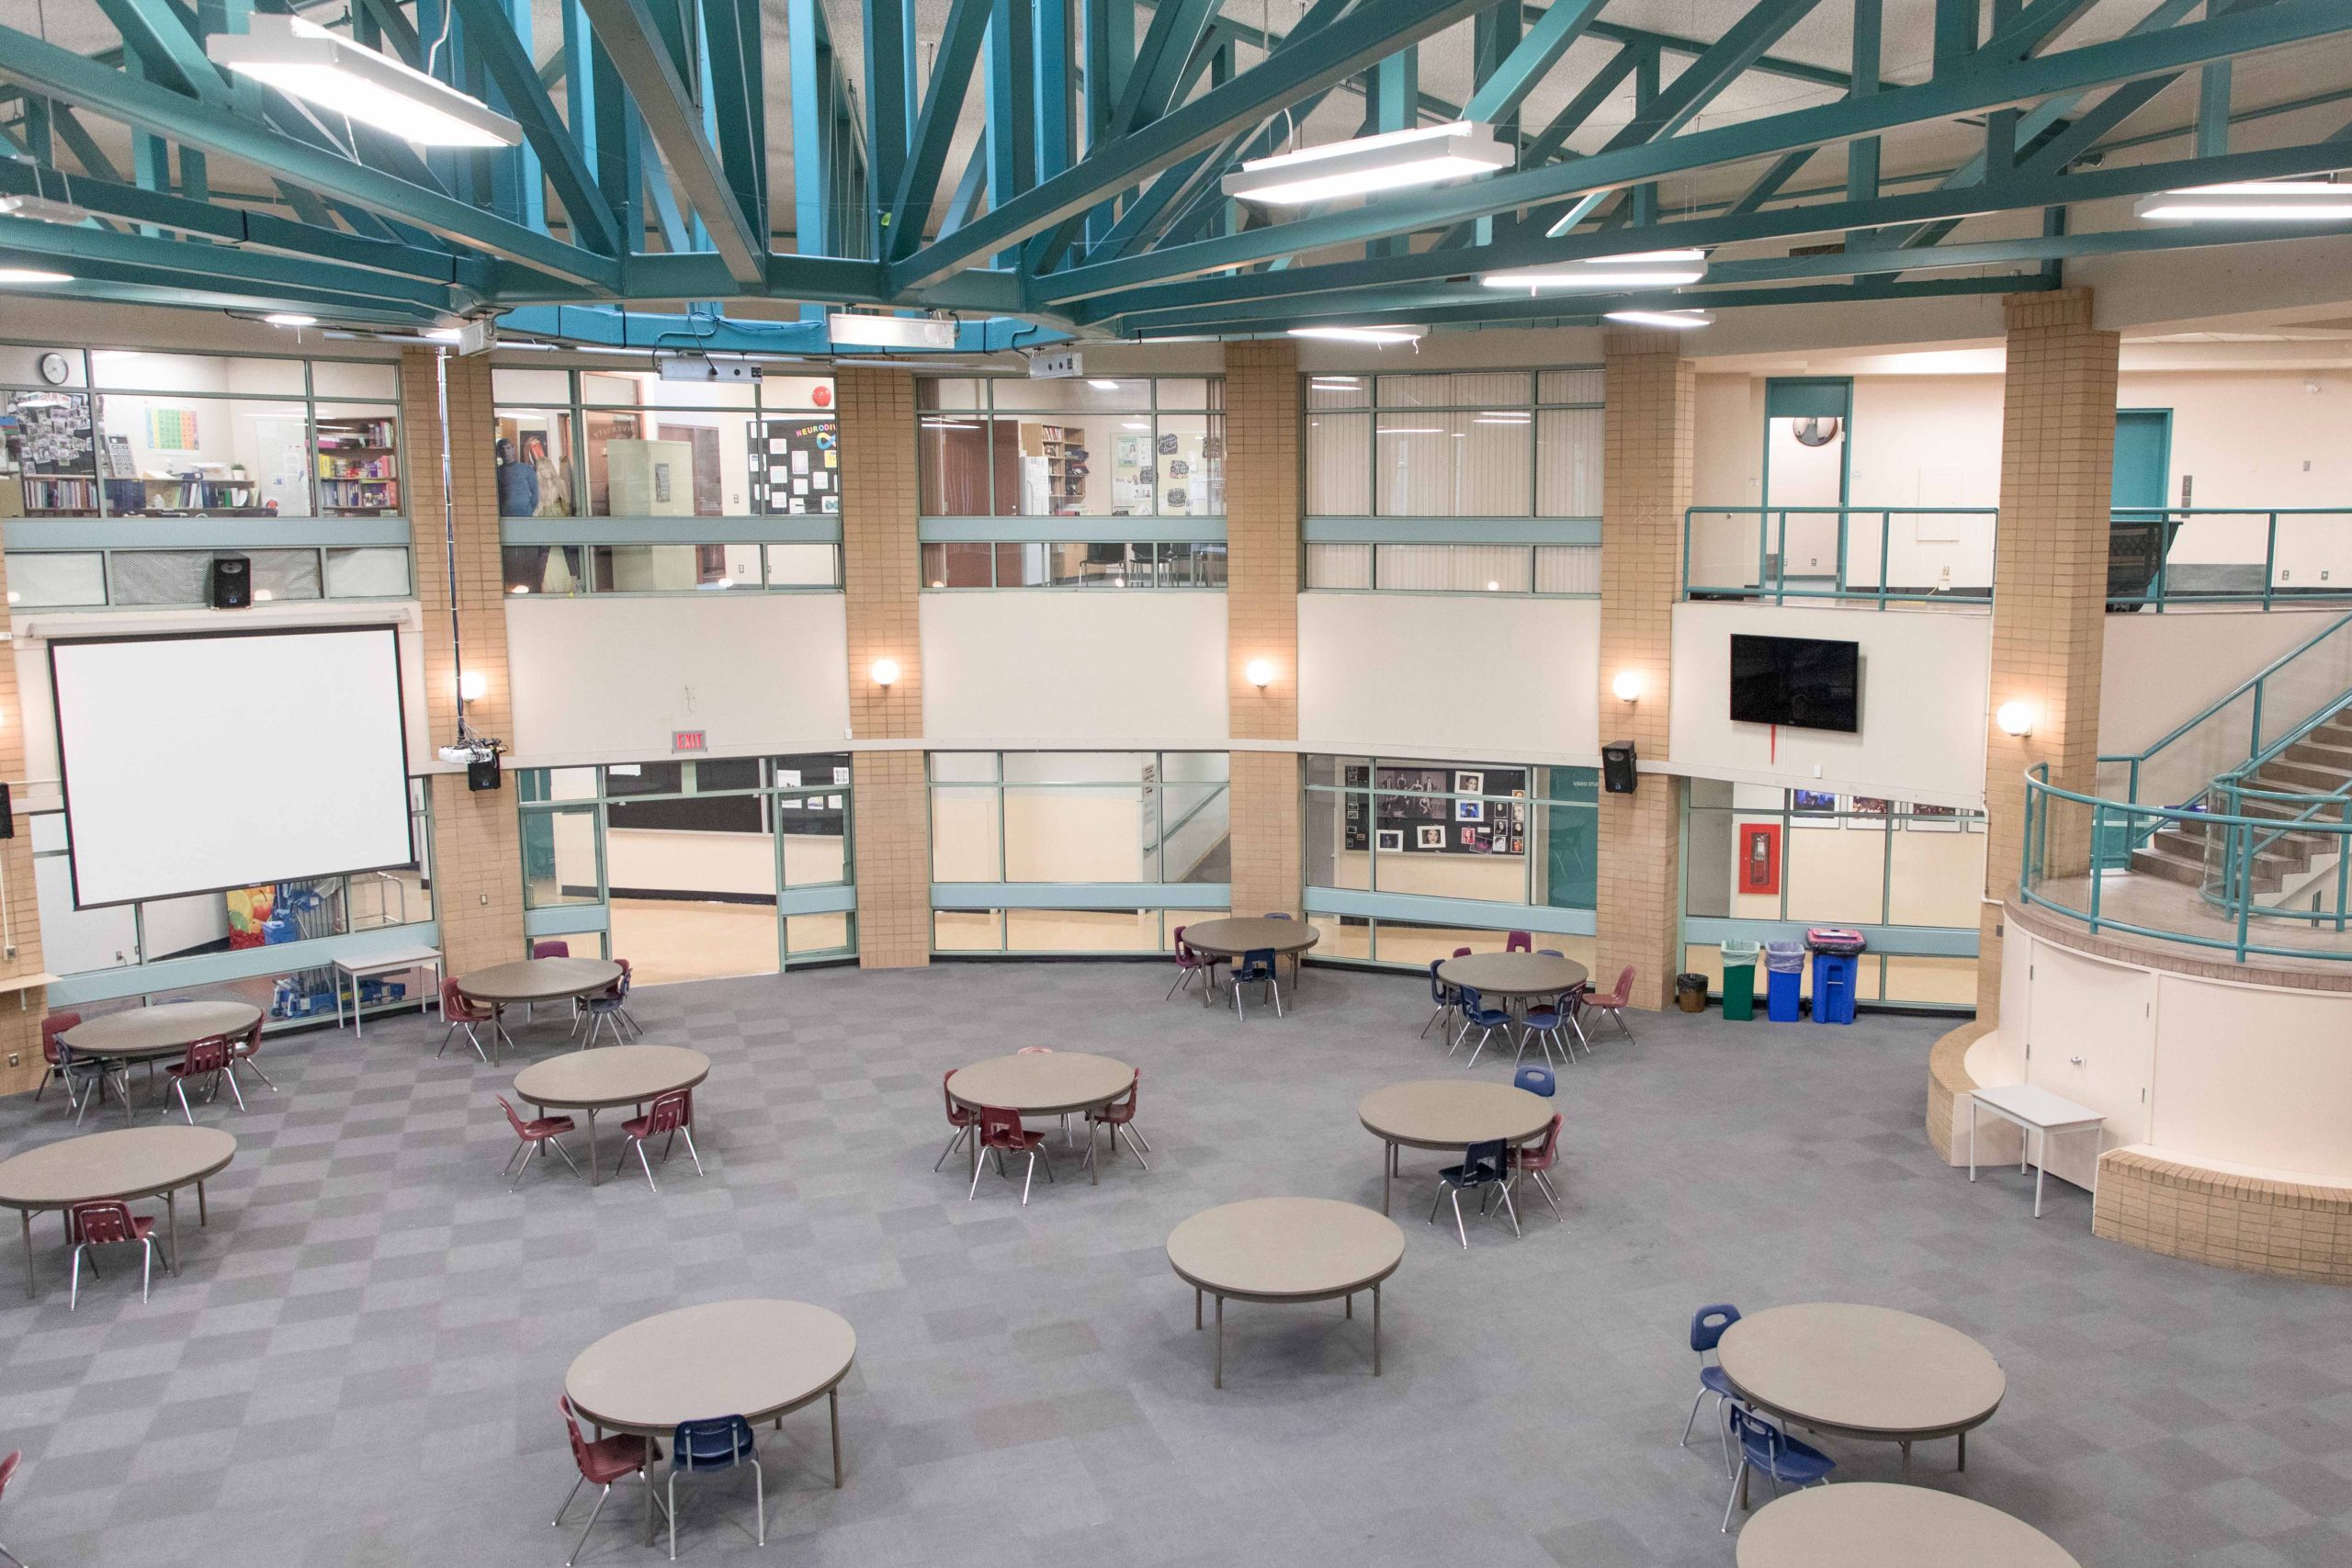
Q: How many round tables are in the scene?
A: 12